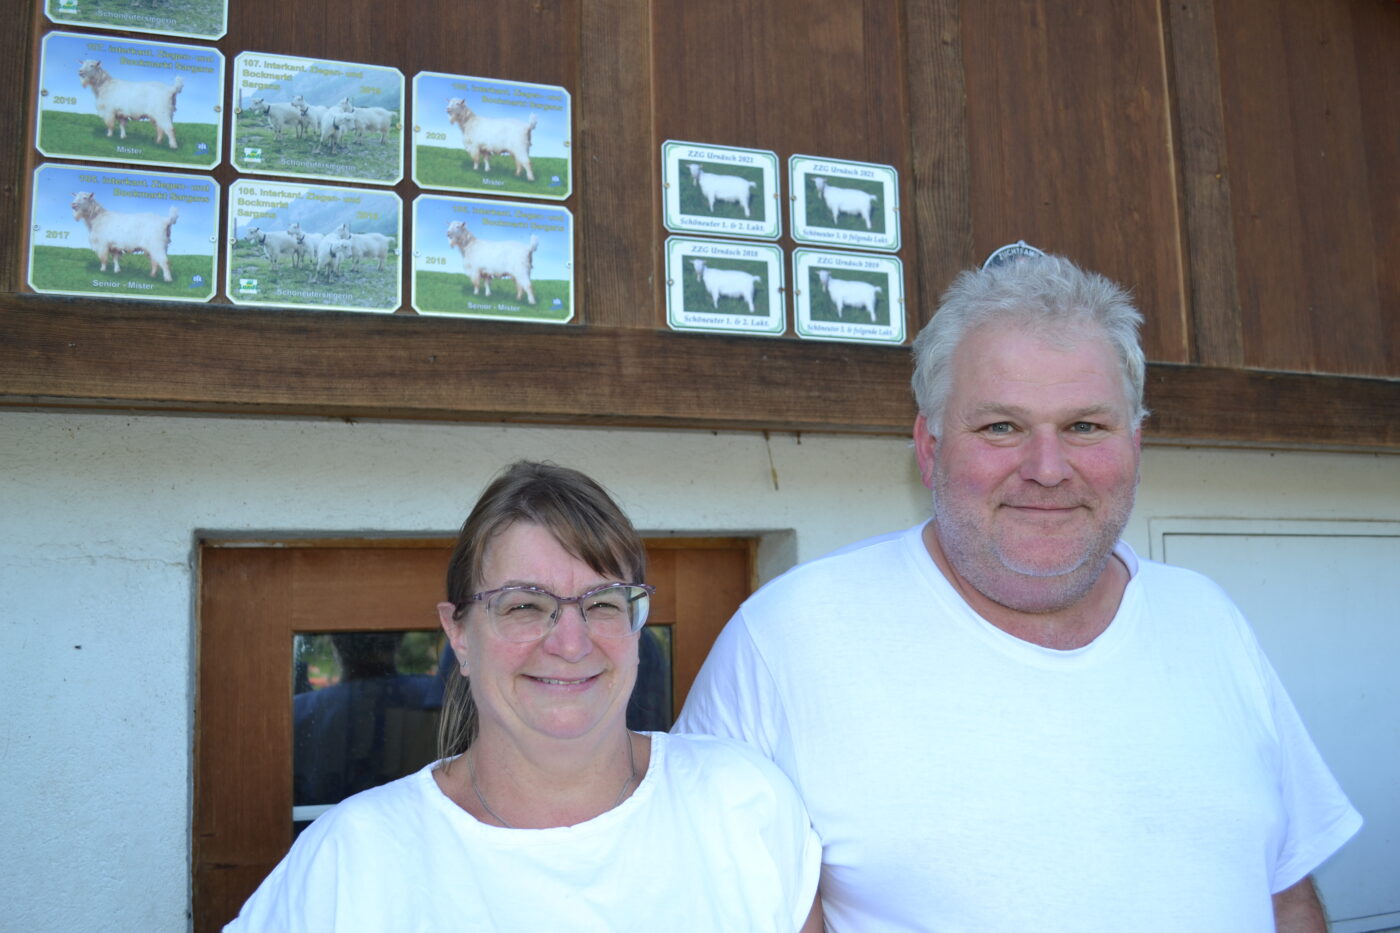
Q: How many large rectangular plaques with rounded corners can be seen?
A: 7